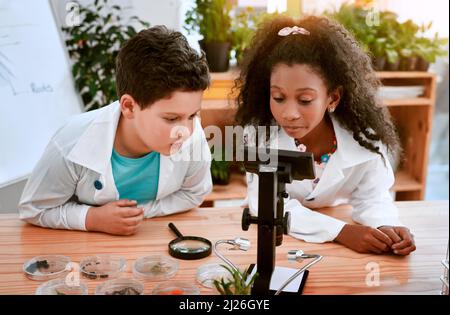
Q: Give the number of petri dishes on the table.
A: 7